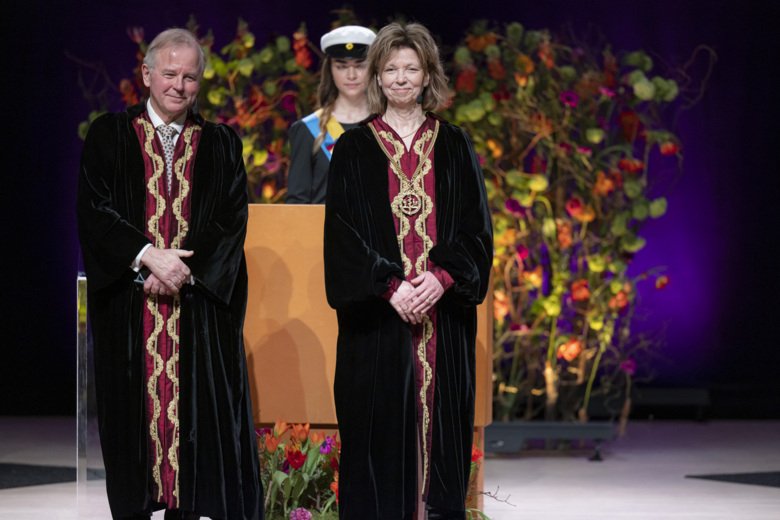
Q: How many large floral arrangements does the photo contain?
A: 2